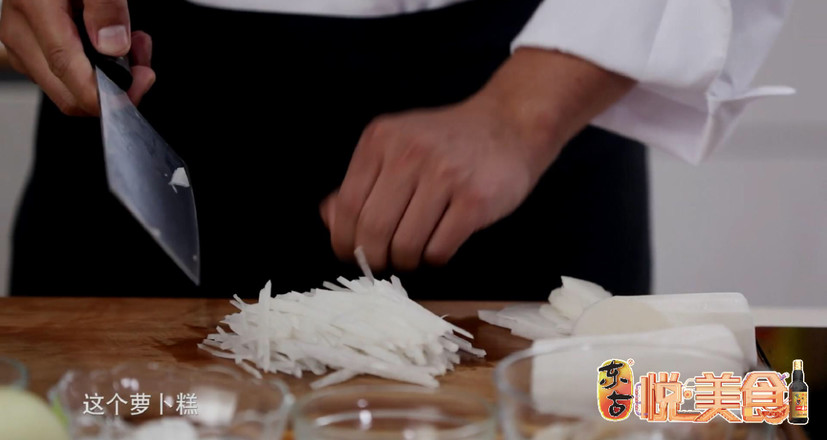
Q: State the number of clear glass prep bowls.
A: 4